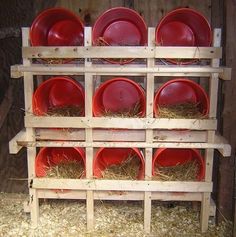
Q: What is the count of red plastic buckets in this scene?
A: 9